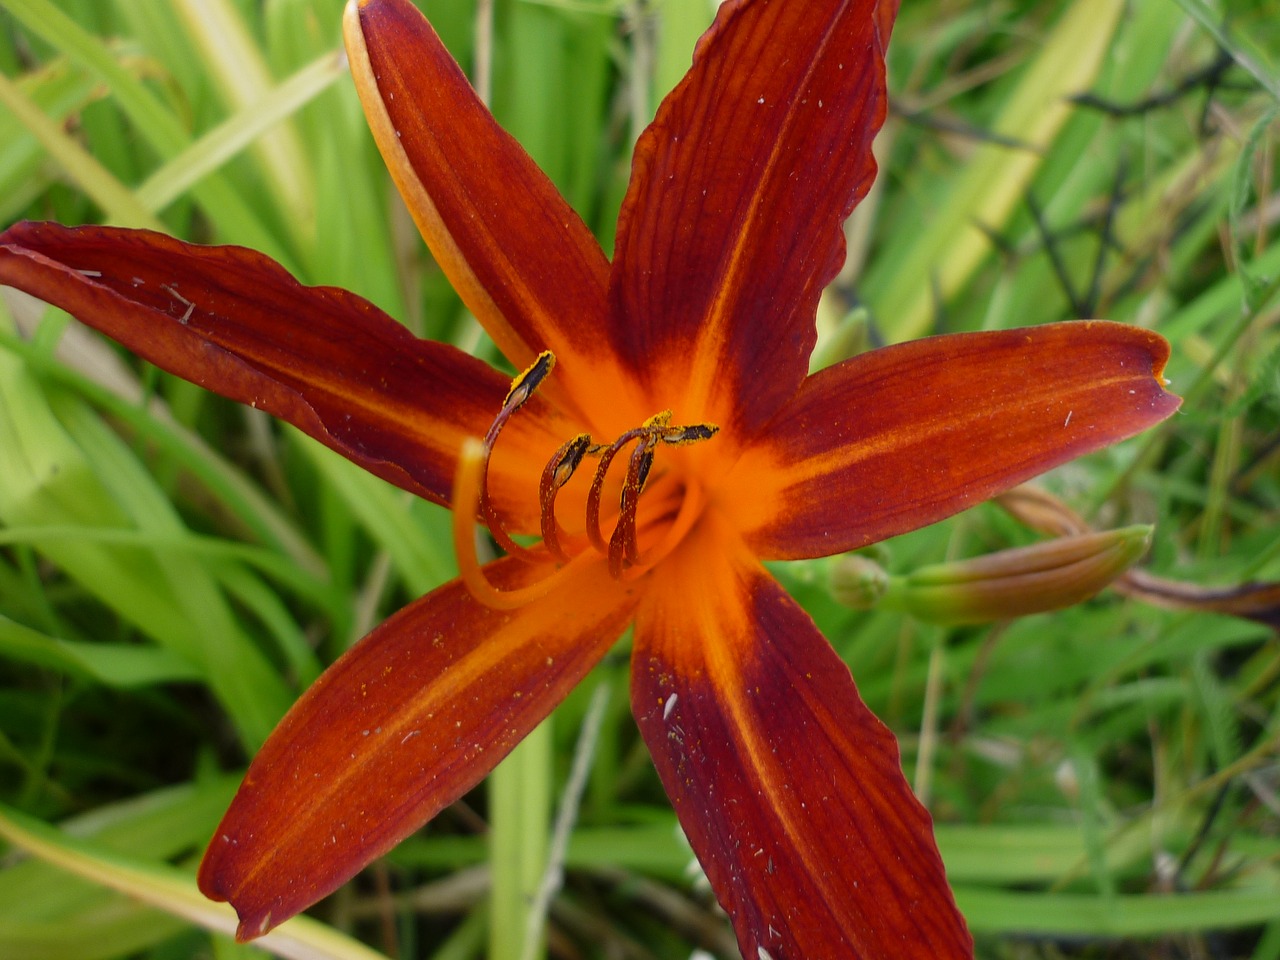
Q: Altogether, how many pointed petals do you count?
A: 6